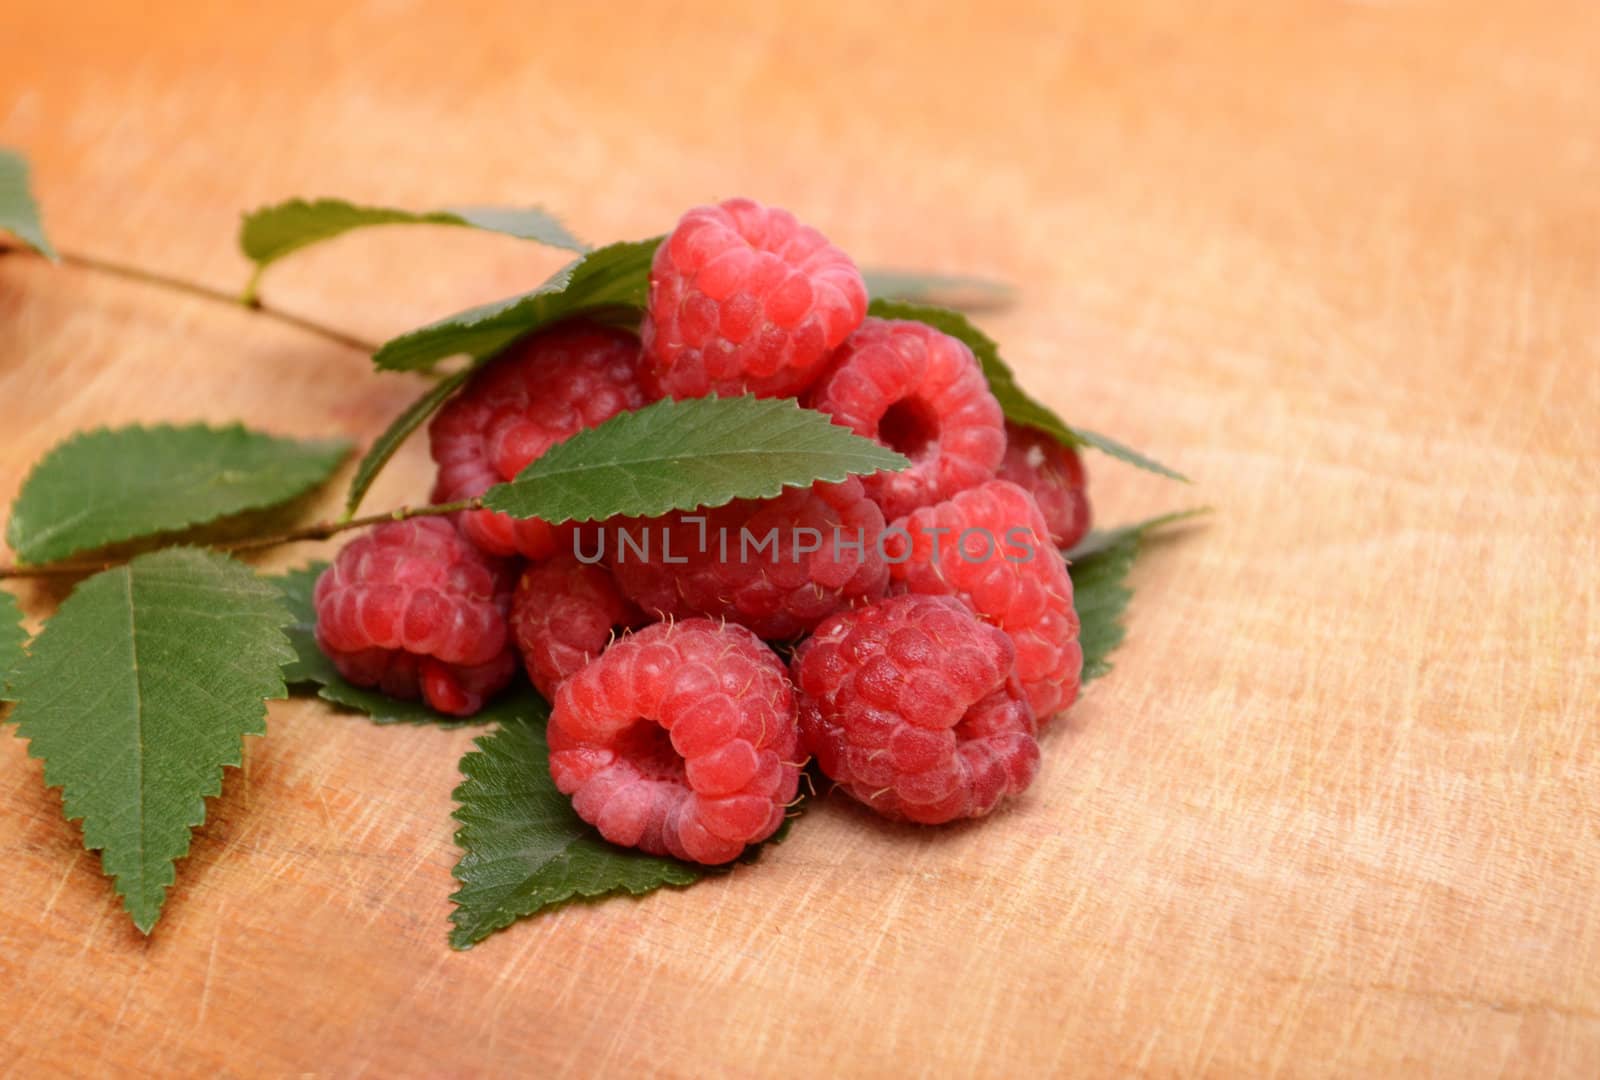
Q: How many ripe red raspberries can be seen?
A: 10